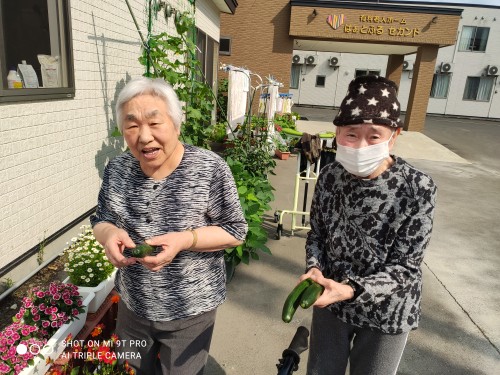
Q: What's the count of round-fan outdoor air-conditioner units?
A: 6